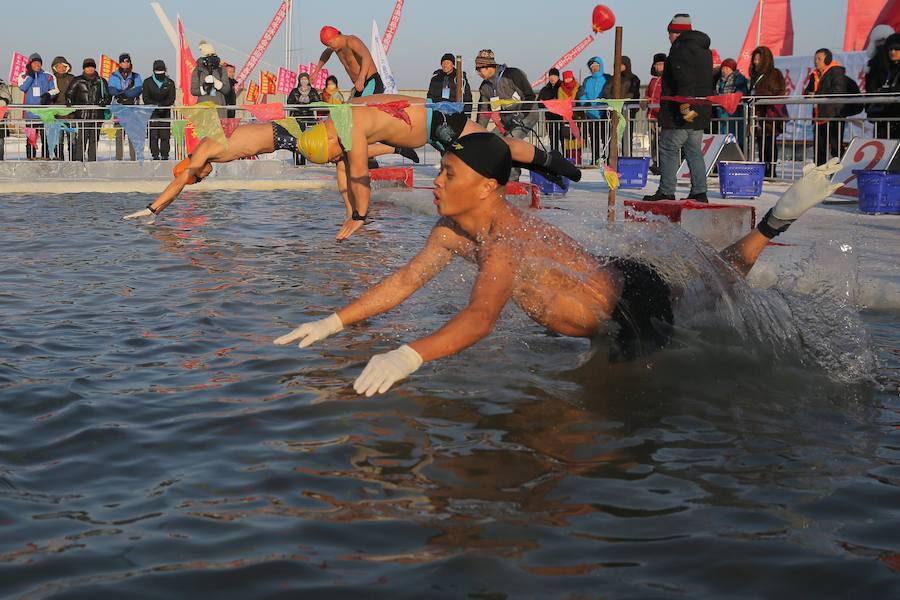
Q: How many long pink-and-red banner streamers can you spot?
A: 3